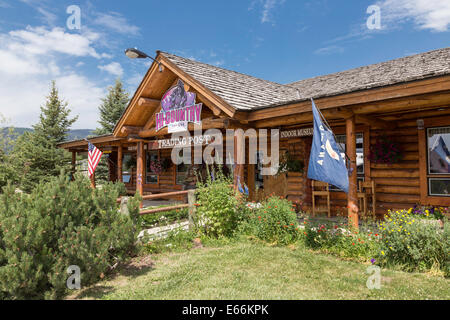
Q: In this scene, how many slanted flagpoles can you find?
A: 2